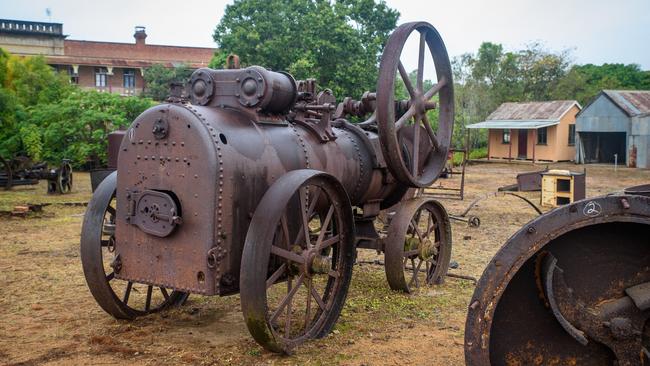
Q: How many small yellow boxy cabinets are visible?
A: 1